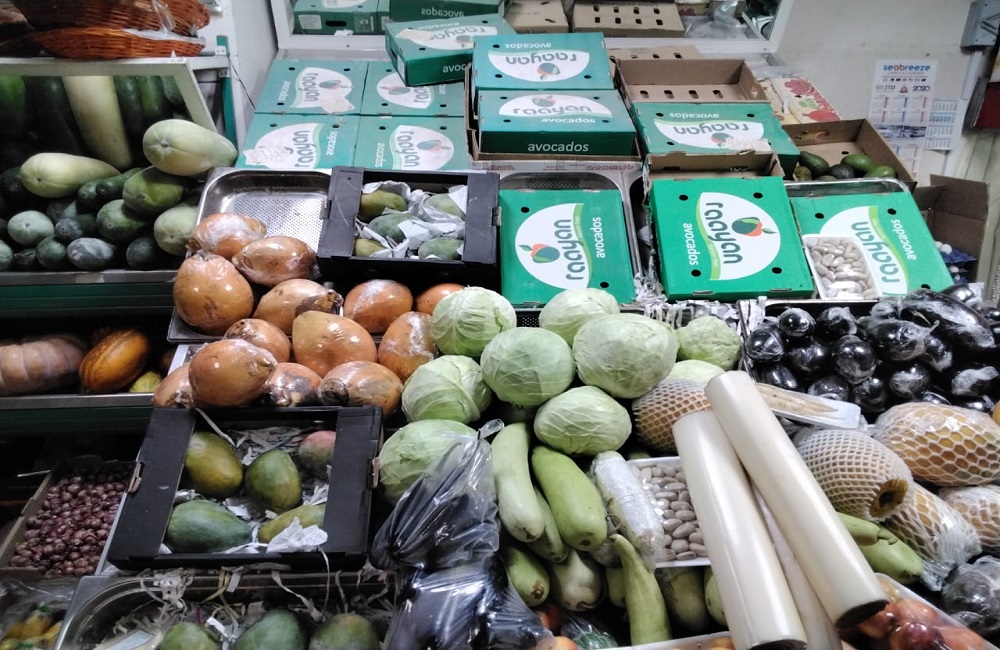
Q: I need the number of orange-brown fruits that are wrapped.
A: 13